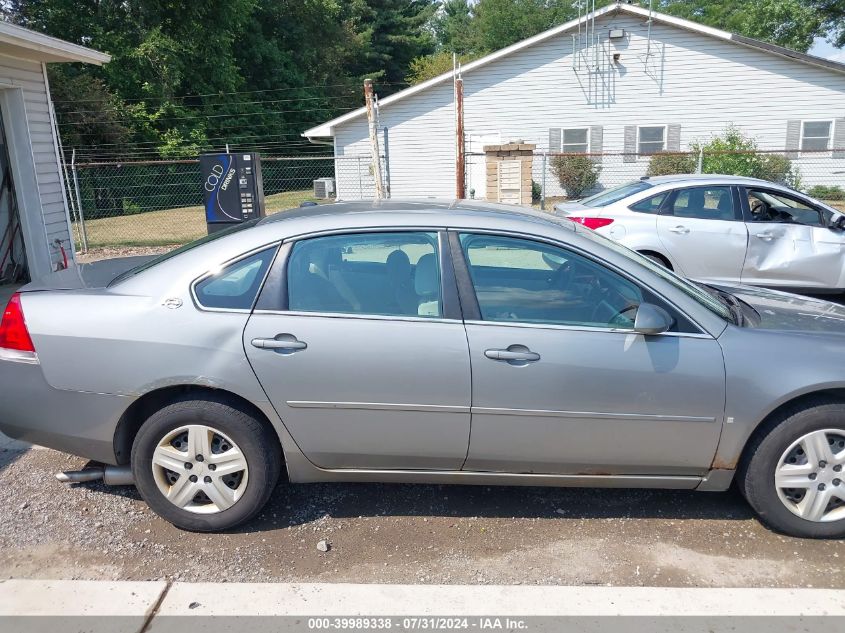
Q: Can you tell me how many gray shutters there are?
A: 6